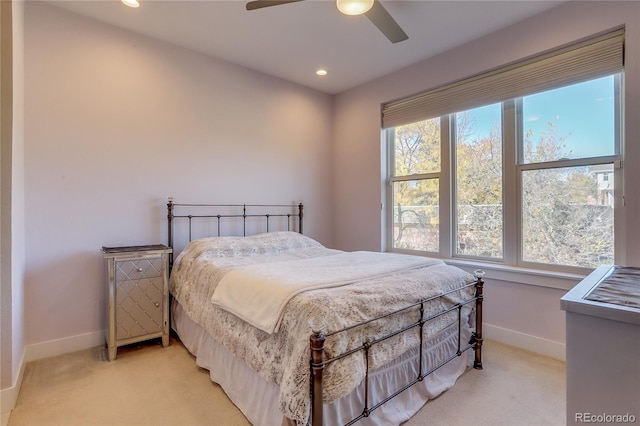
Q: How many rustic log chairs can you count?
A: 0